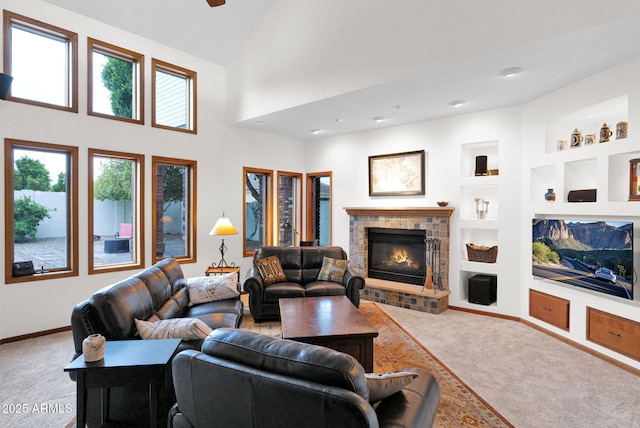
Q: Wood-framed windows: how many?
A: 9